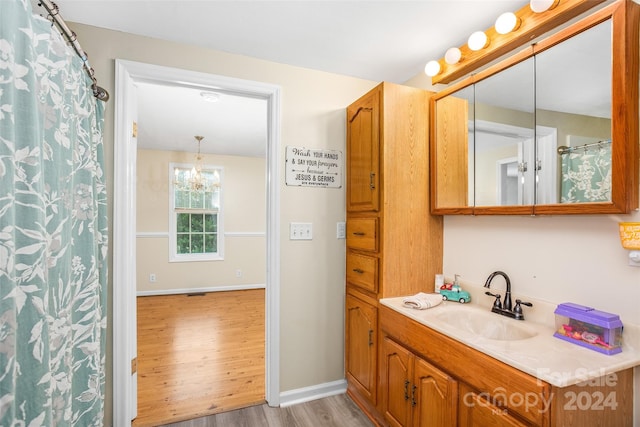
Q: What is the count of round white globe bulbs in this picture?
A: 5